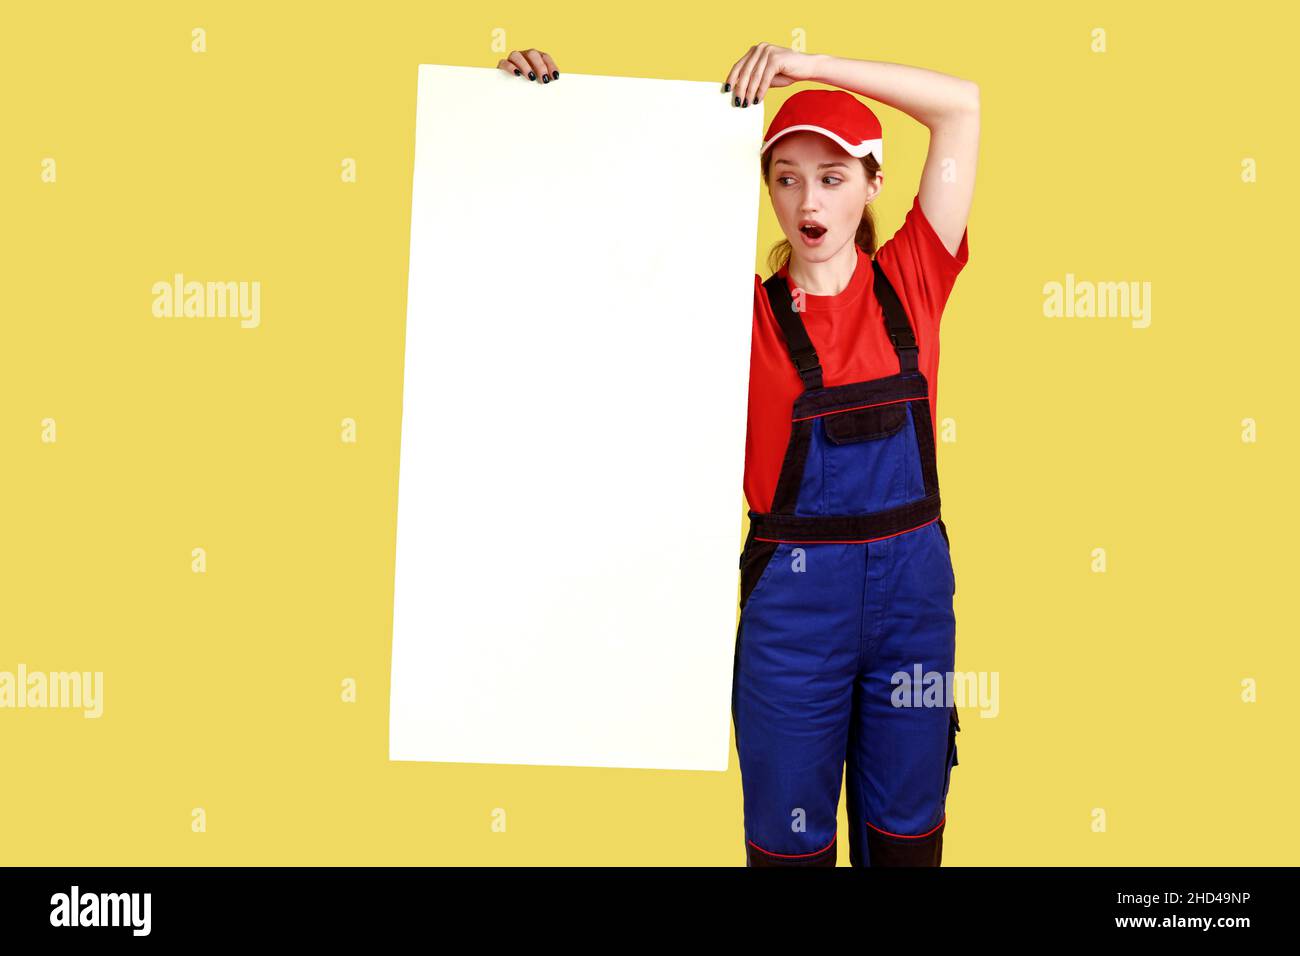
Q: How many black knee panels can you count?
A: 2